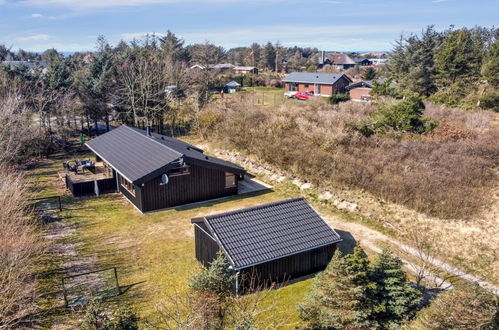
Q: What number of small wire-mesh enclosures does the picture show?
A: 2